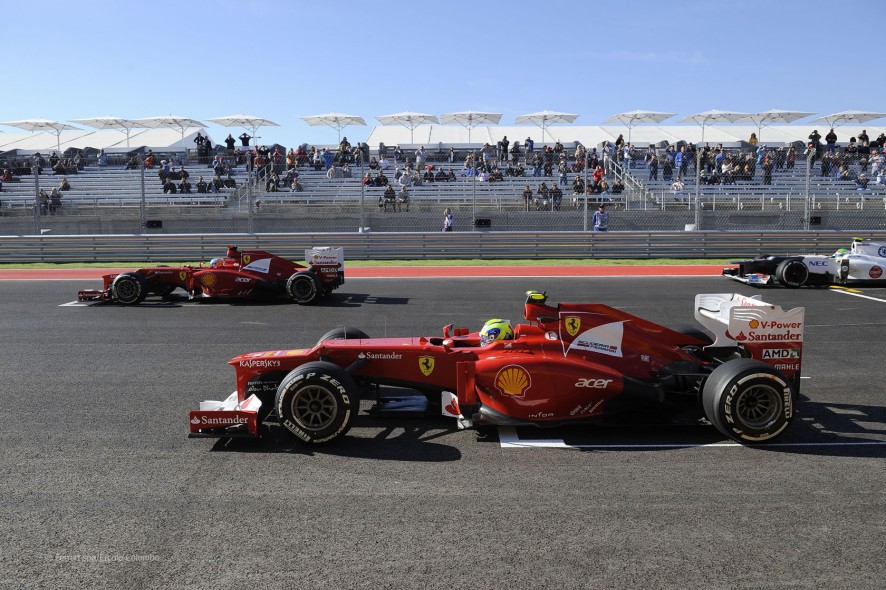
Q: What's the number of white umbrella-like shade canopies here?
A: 12